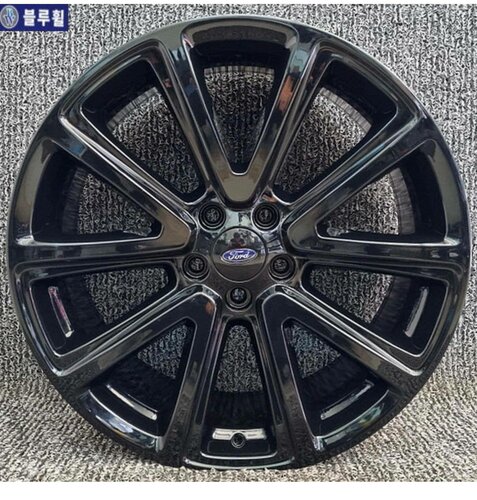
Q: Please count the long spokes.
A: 10